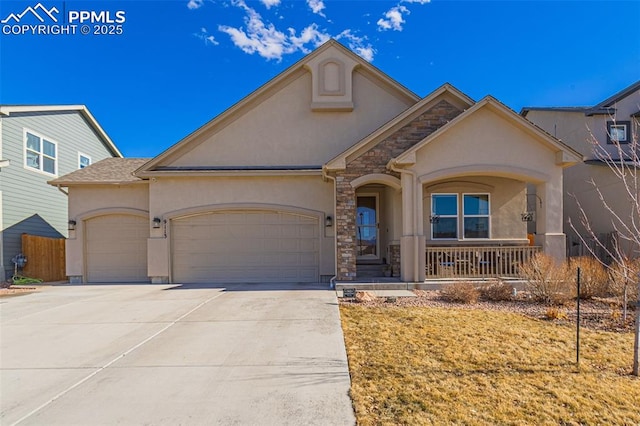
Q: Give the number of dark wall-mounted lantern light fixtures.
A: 3